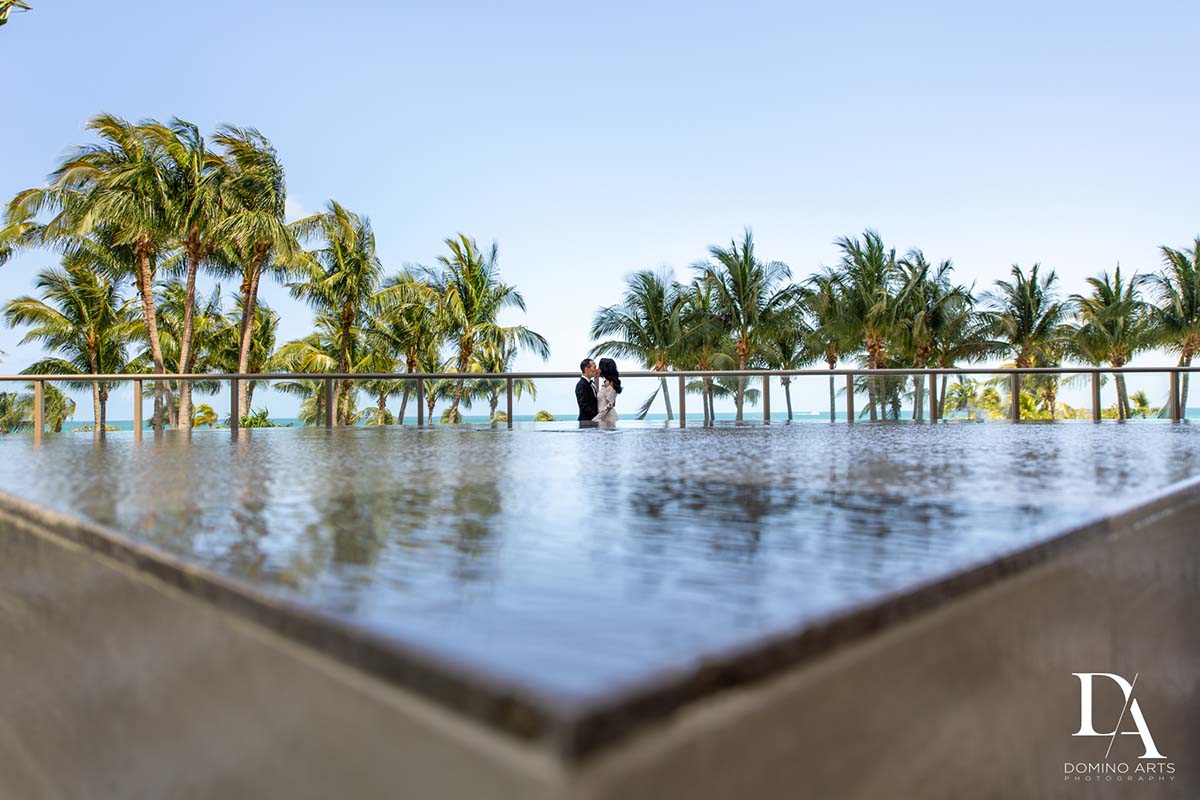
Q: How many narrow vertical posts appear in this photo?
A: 13